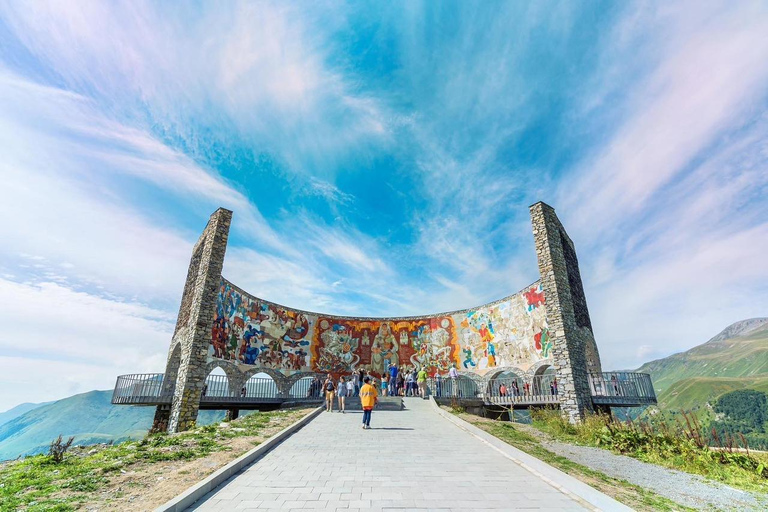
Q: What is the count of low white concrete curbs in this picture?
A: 2